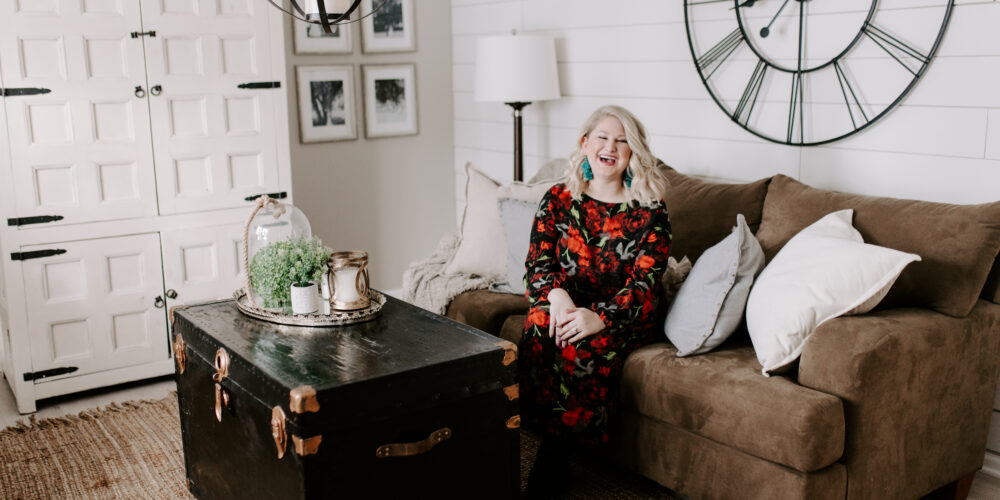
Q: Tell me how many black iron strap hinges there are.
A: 6